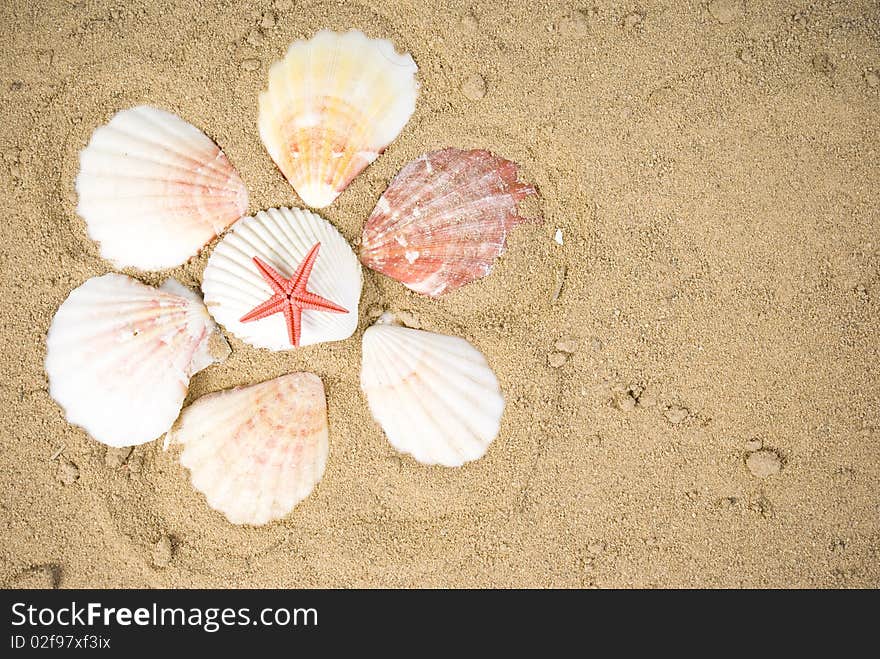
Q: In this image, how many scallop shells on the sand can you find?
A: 7